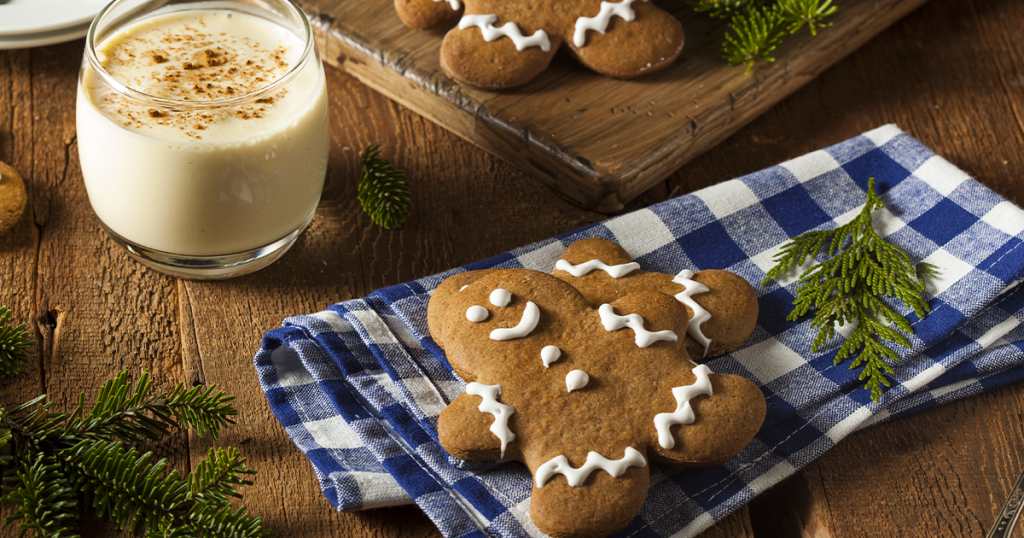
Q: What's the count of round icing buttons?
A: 2